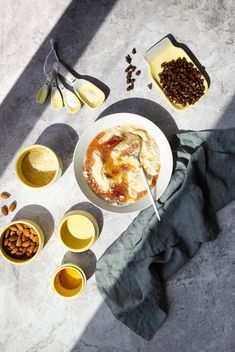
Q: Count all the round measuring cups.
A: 4